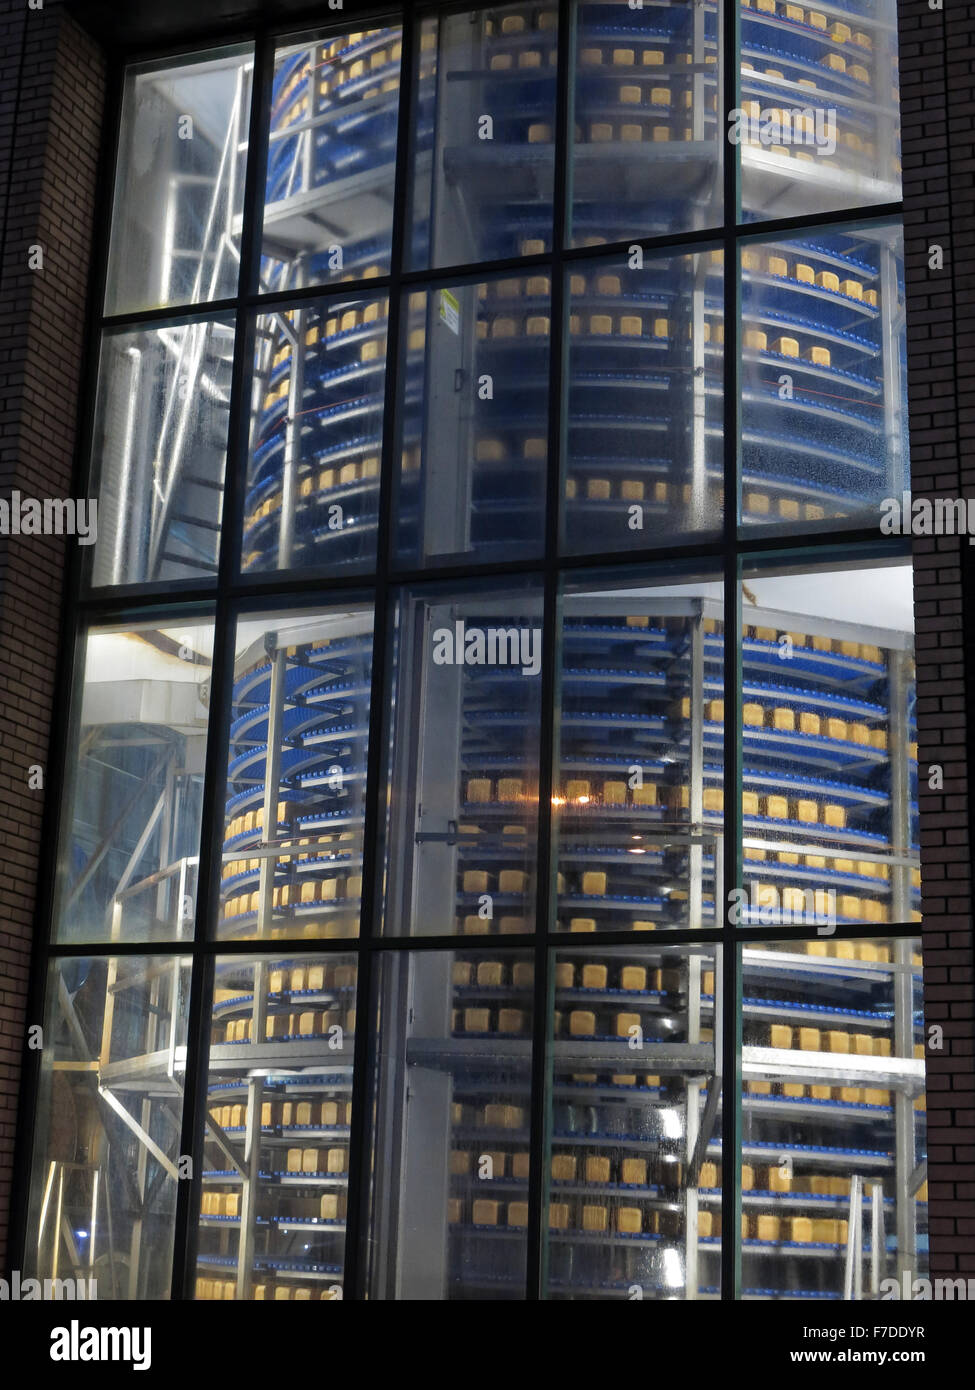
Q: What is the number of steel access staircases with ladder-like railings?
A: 1